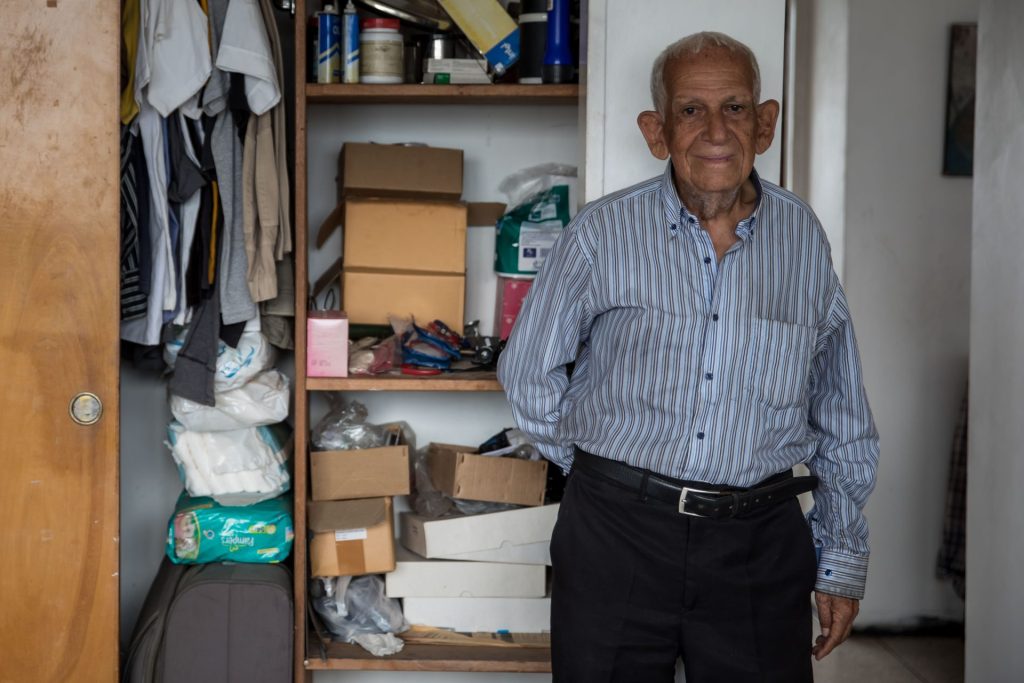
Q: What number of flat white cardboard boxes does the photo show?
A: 3